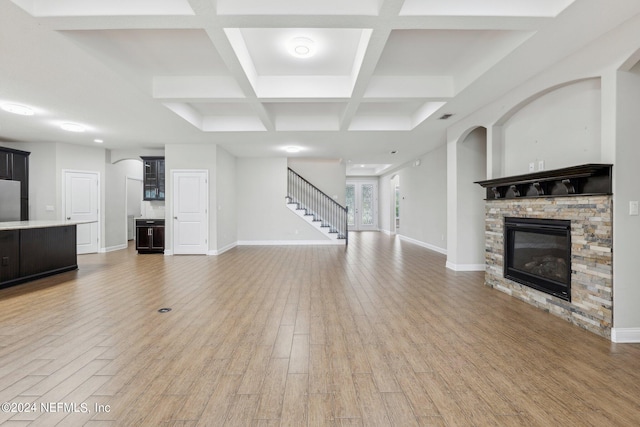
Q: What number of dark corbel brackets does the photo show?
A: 4